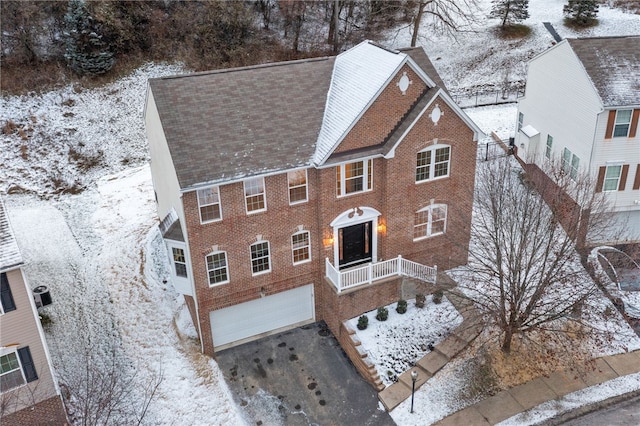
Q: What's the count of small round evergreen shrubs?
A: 5